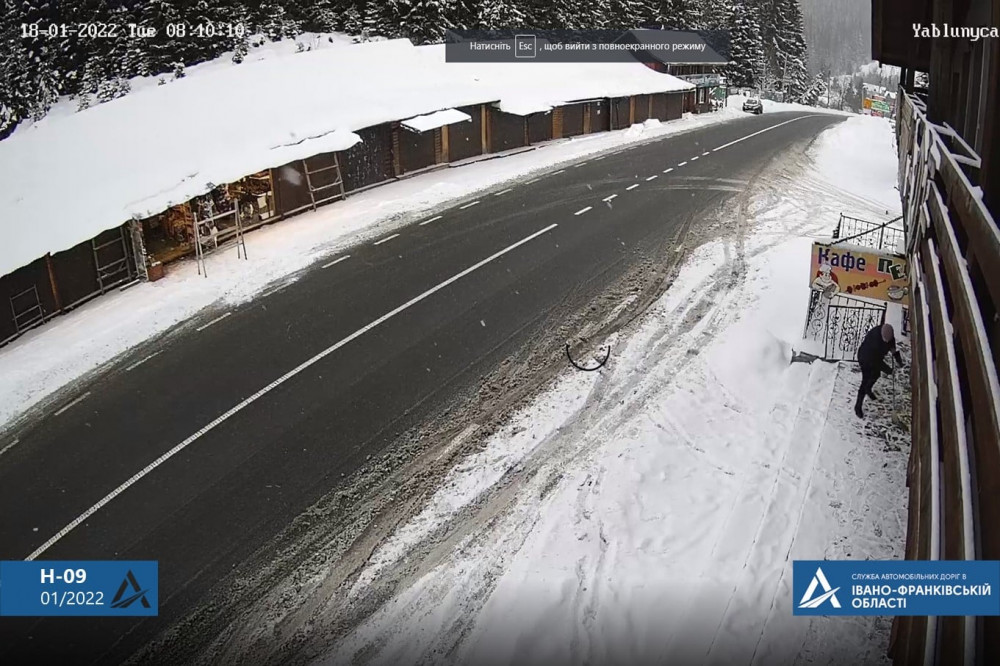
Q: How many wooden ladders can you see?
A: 4